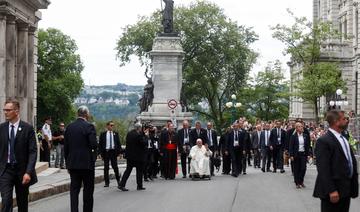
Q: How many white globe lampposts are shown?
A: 2